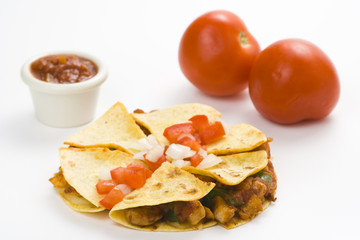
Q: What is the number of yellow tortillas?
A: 6